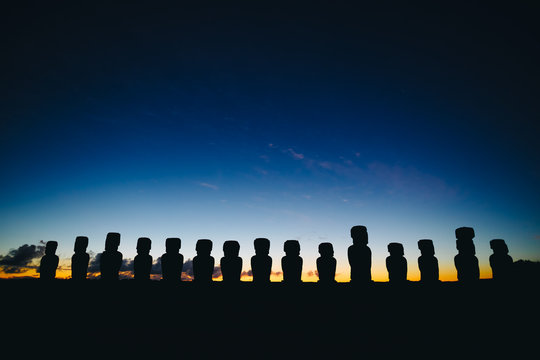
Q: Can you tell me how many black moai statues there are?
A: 15